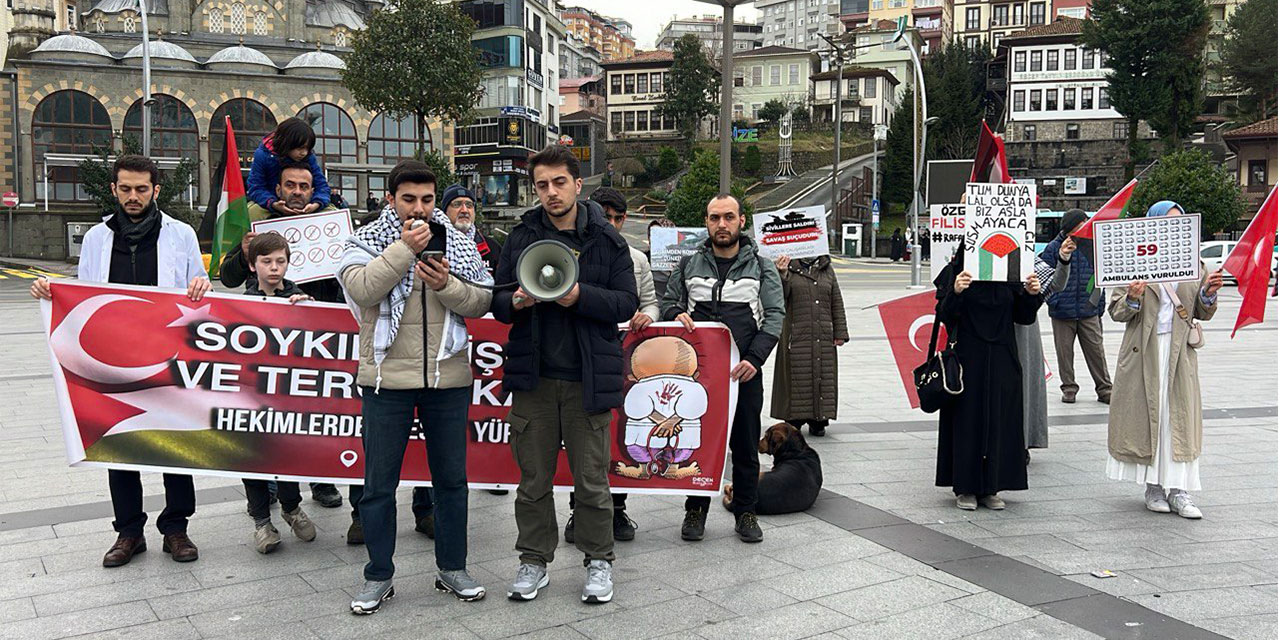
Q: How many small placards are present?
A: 6